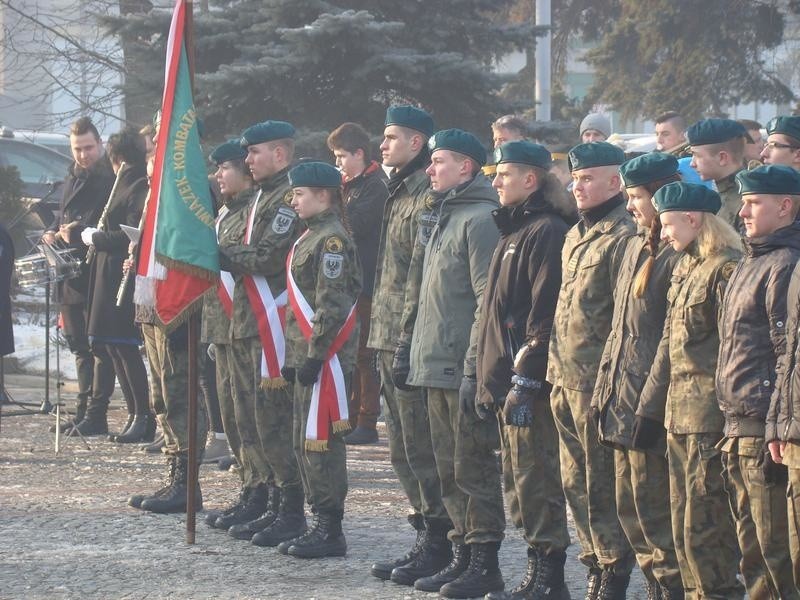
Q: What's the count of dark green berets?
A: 12